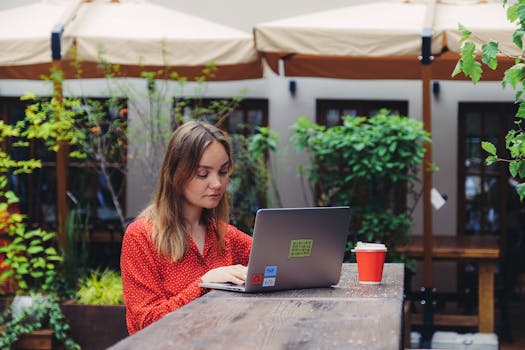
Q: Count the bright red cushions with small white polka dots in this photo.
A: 0